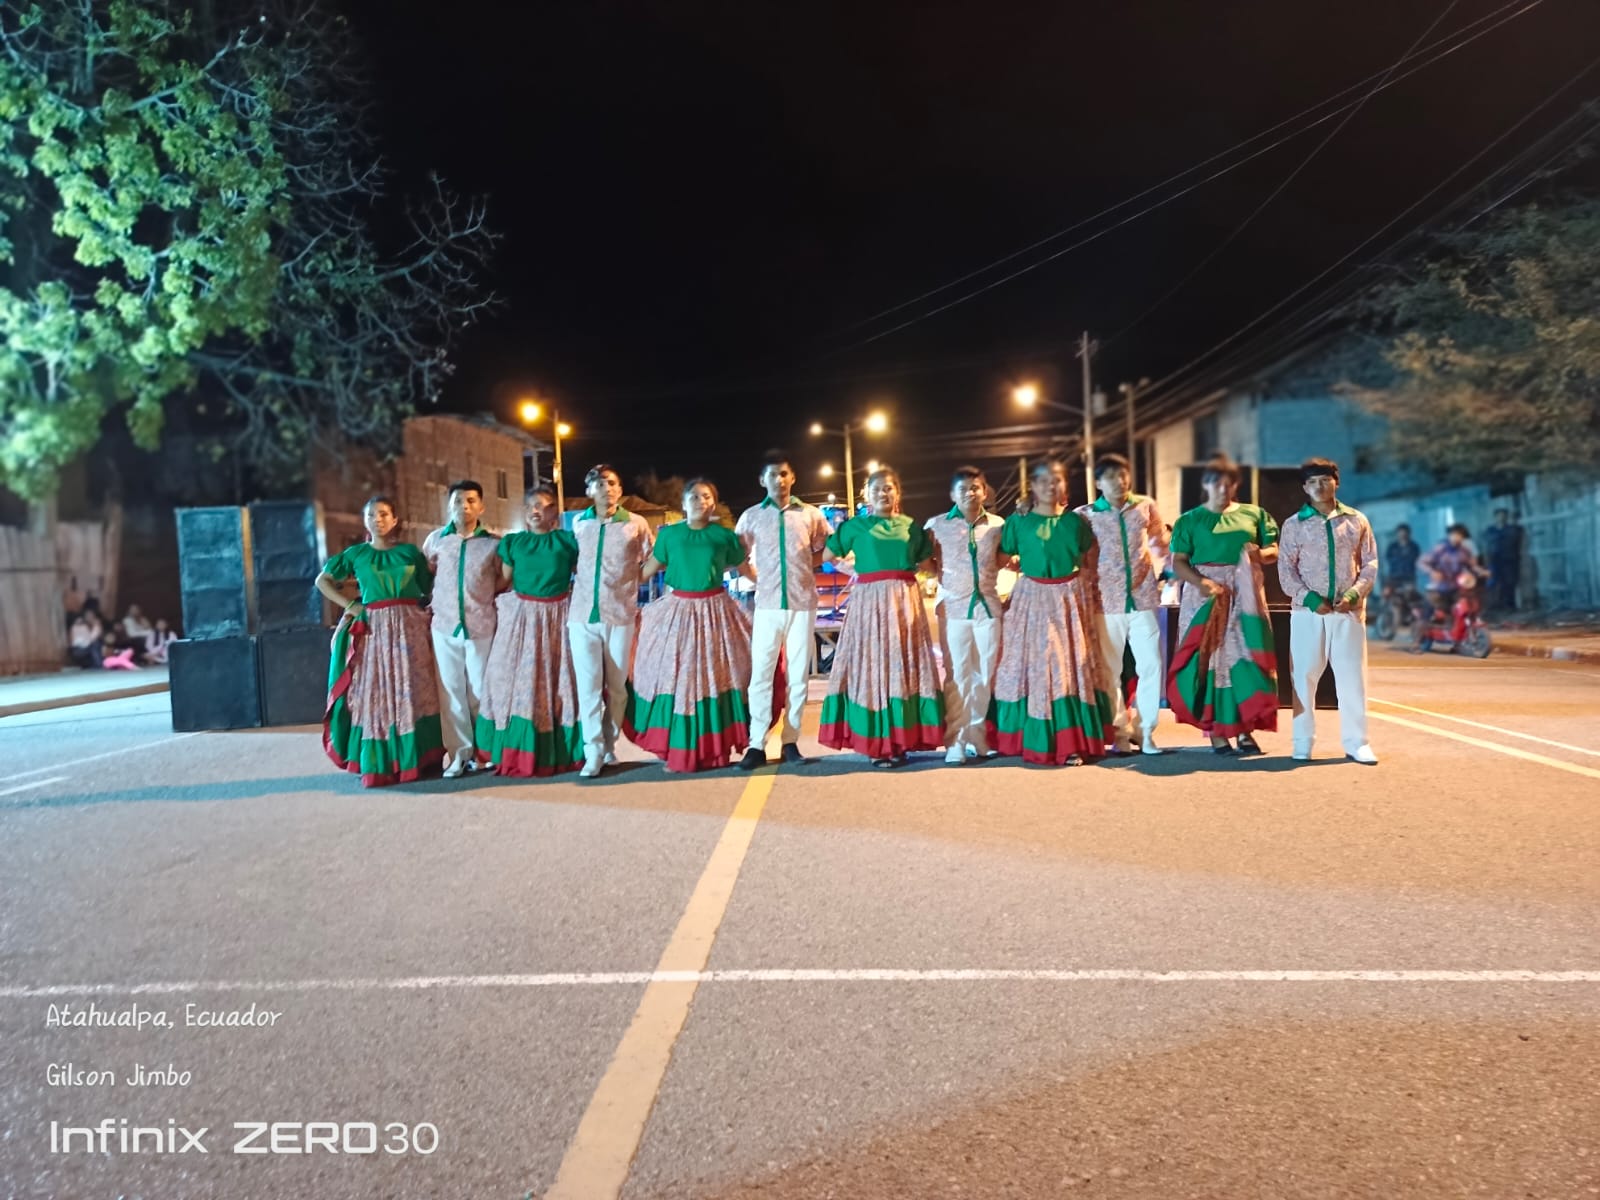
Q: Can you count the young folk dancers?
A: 12